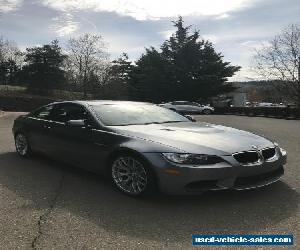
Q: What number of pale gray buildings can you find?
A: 1